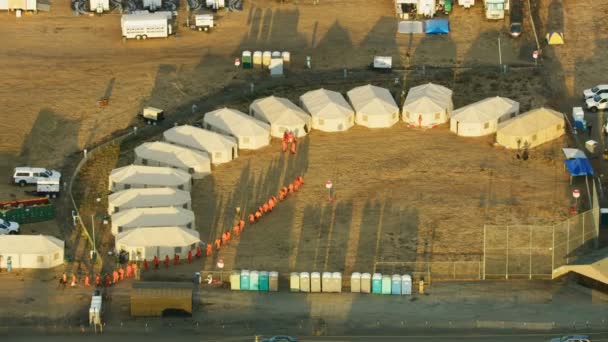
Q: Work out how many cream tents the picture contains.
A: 14